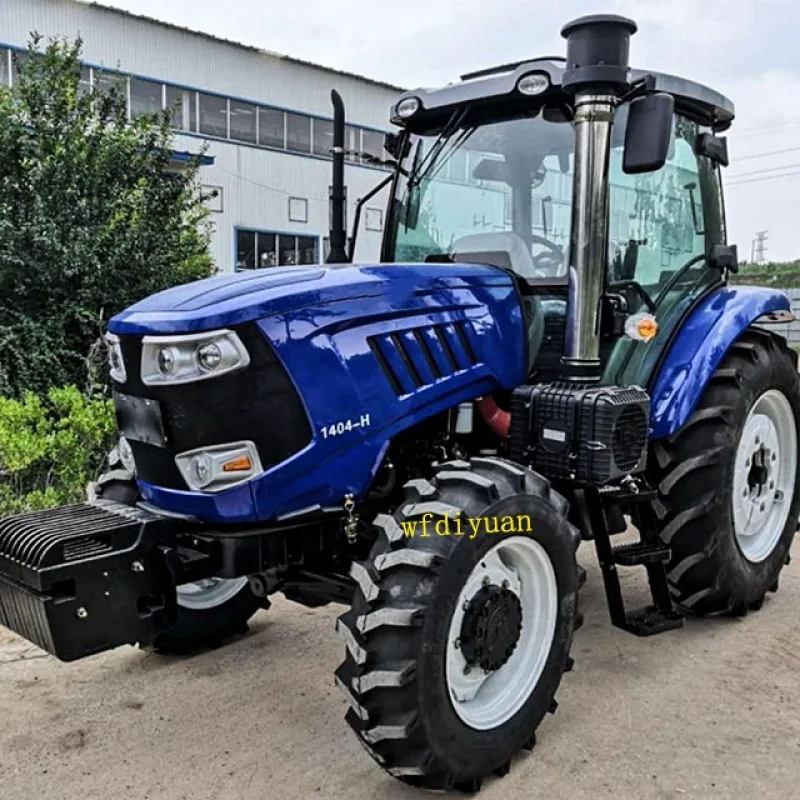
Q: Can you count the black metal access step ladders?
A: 1